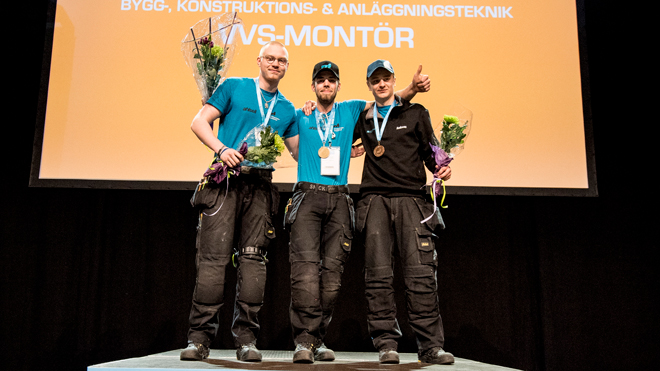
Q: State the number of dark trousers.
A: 3